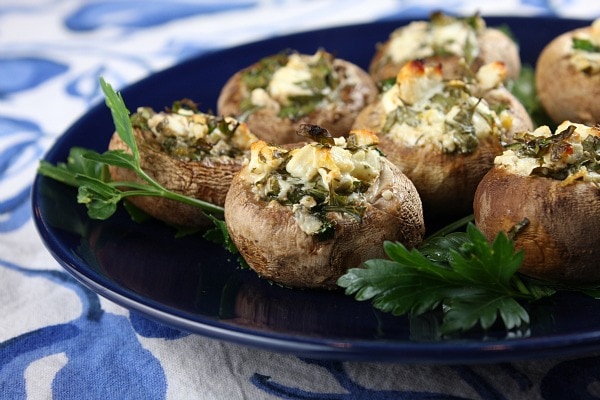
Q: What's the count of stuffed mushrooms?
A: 7